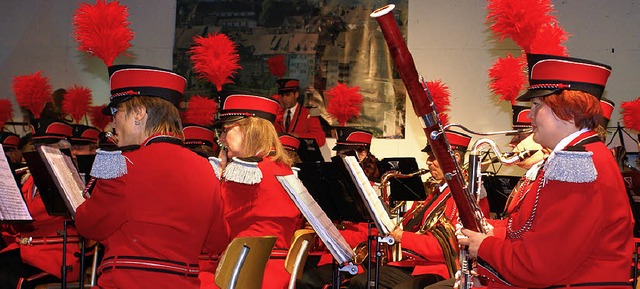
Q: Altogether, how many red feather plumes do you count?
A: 14